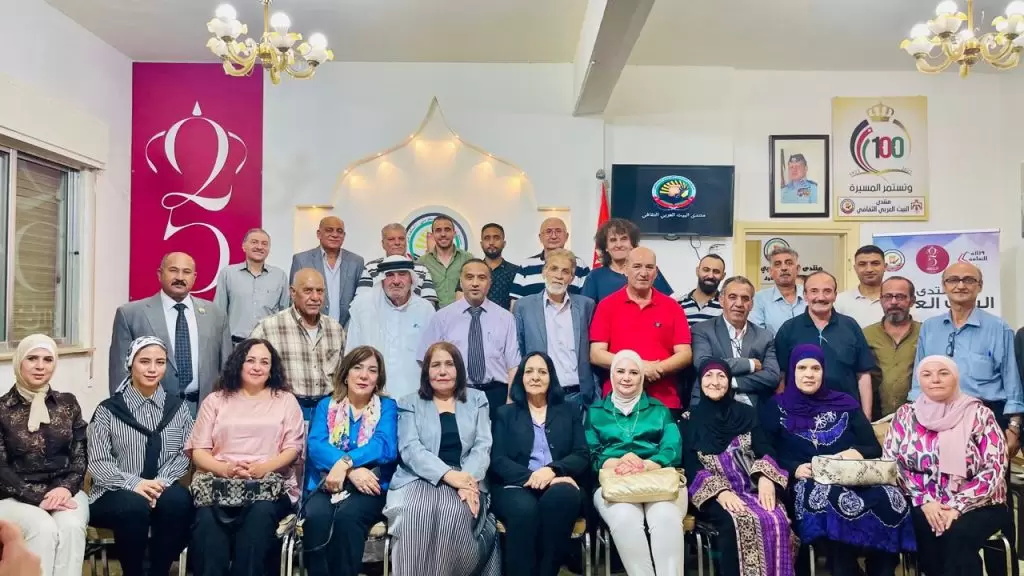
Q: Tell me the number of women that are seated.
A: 10